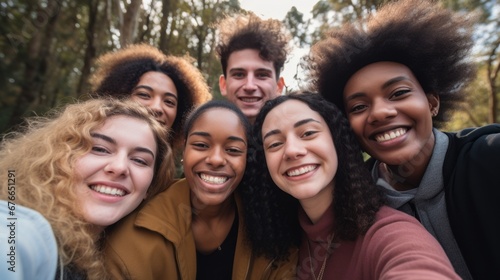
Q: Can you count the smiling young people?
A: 6